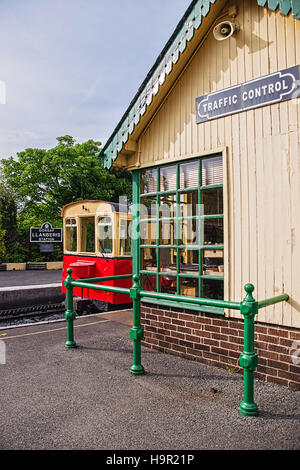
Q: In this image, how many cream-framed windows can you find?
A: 4